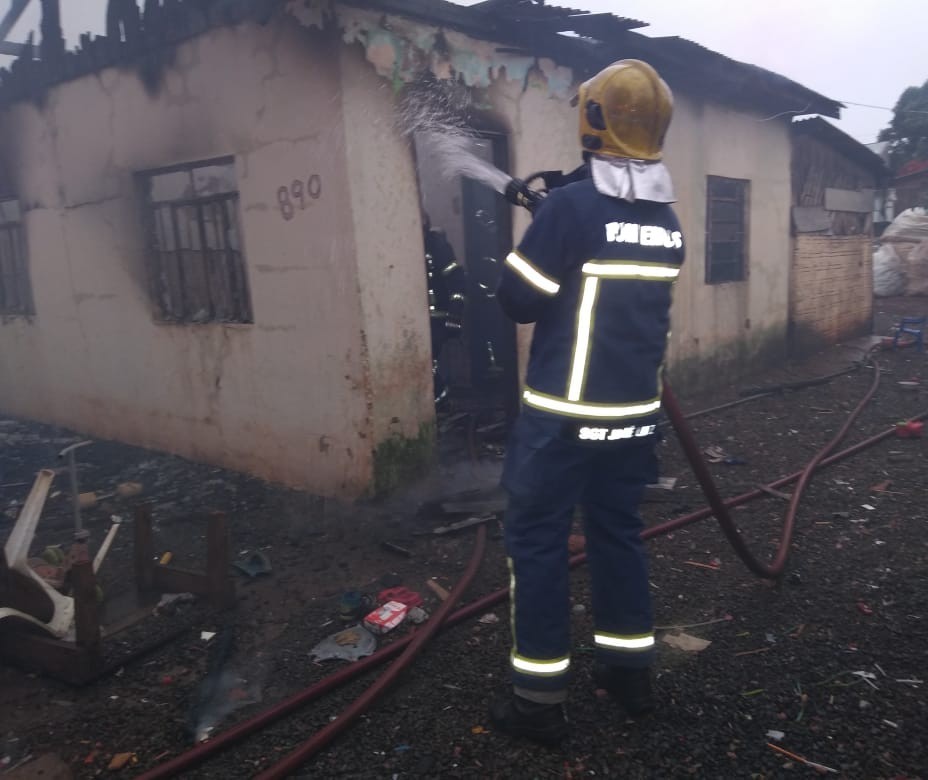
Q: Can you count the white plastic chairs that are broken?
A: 1